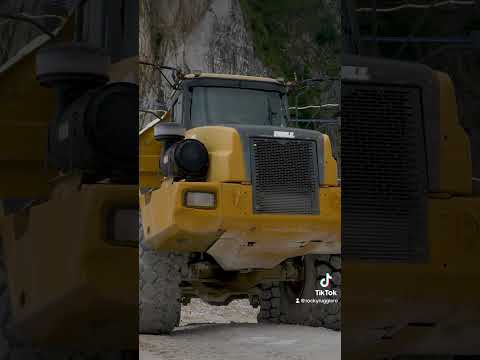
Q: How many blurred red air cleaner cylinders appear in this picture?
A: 0